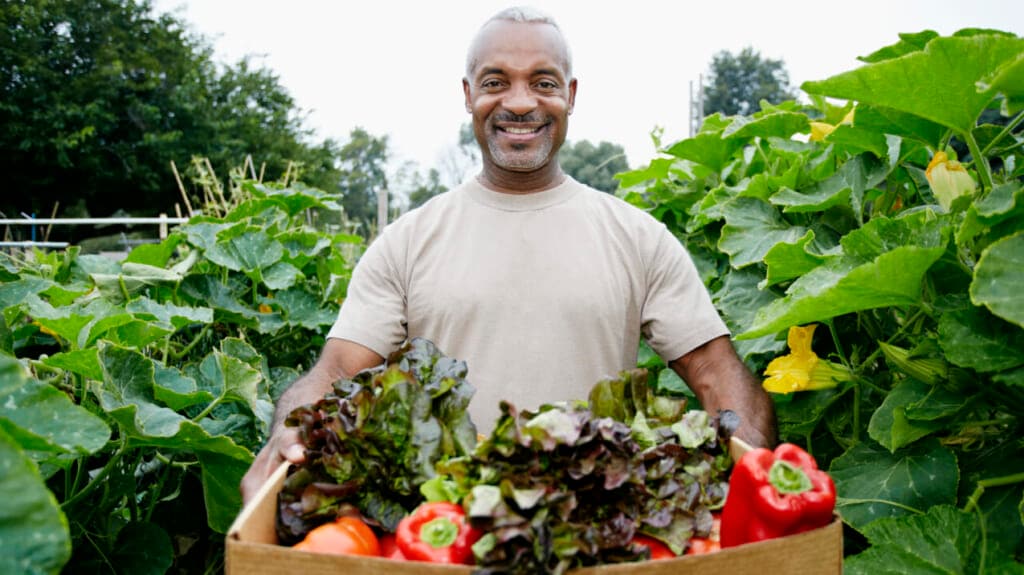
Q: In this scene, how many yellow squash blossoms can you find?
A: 3